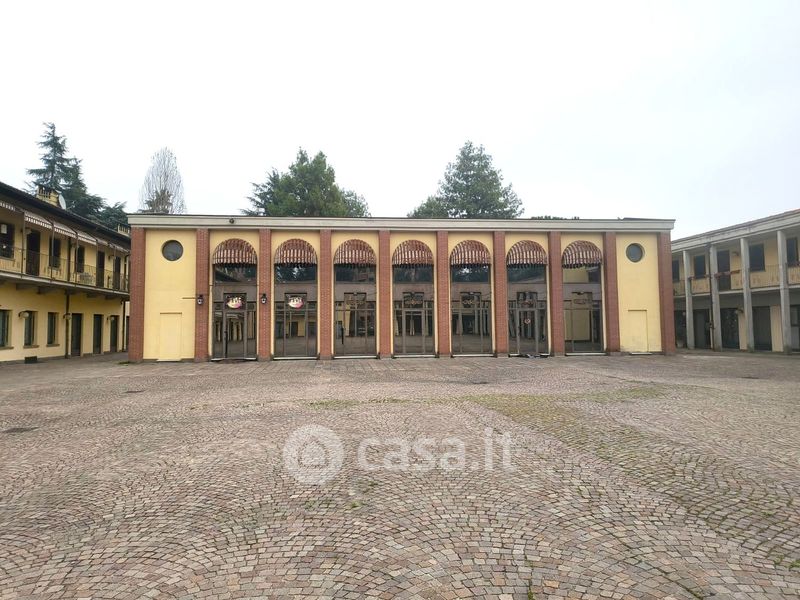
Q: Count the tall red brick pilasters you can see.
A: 10